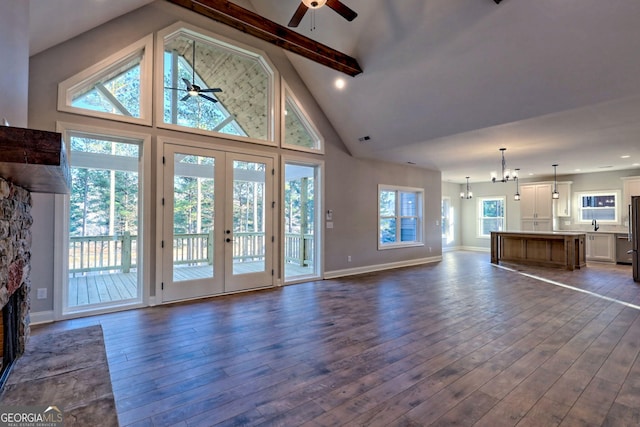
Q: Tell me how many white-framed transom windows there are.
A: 3